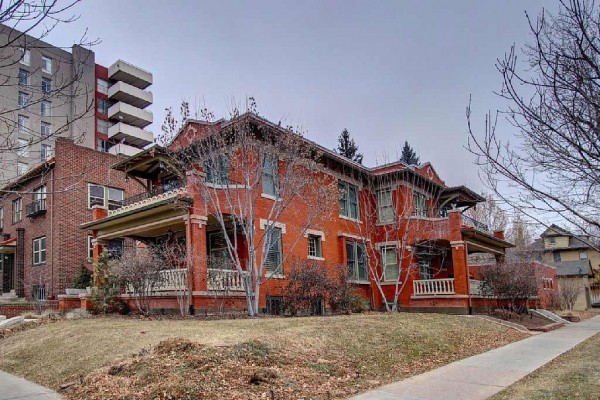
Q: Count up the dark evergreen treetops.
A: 2